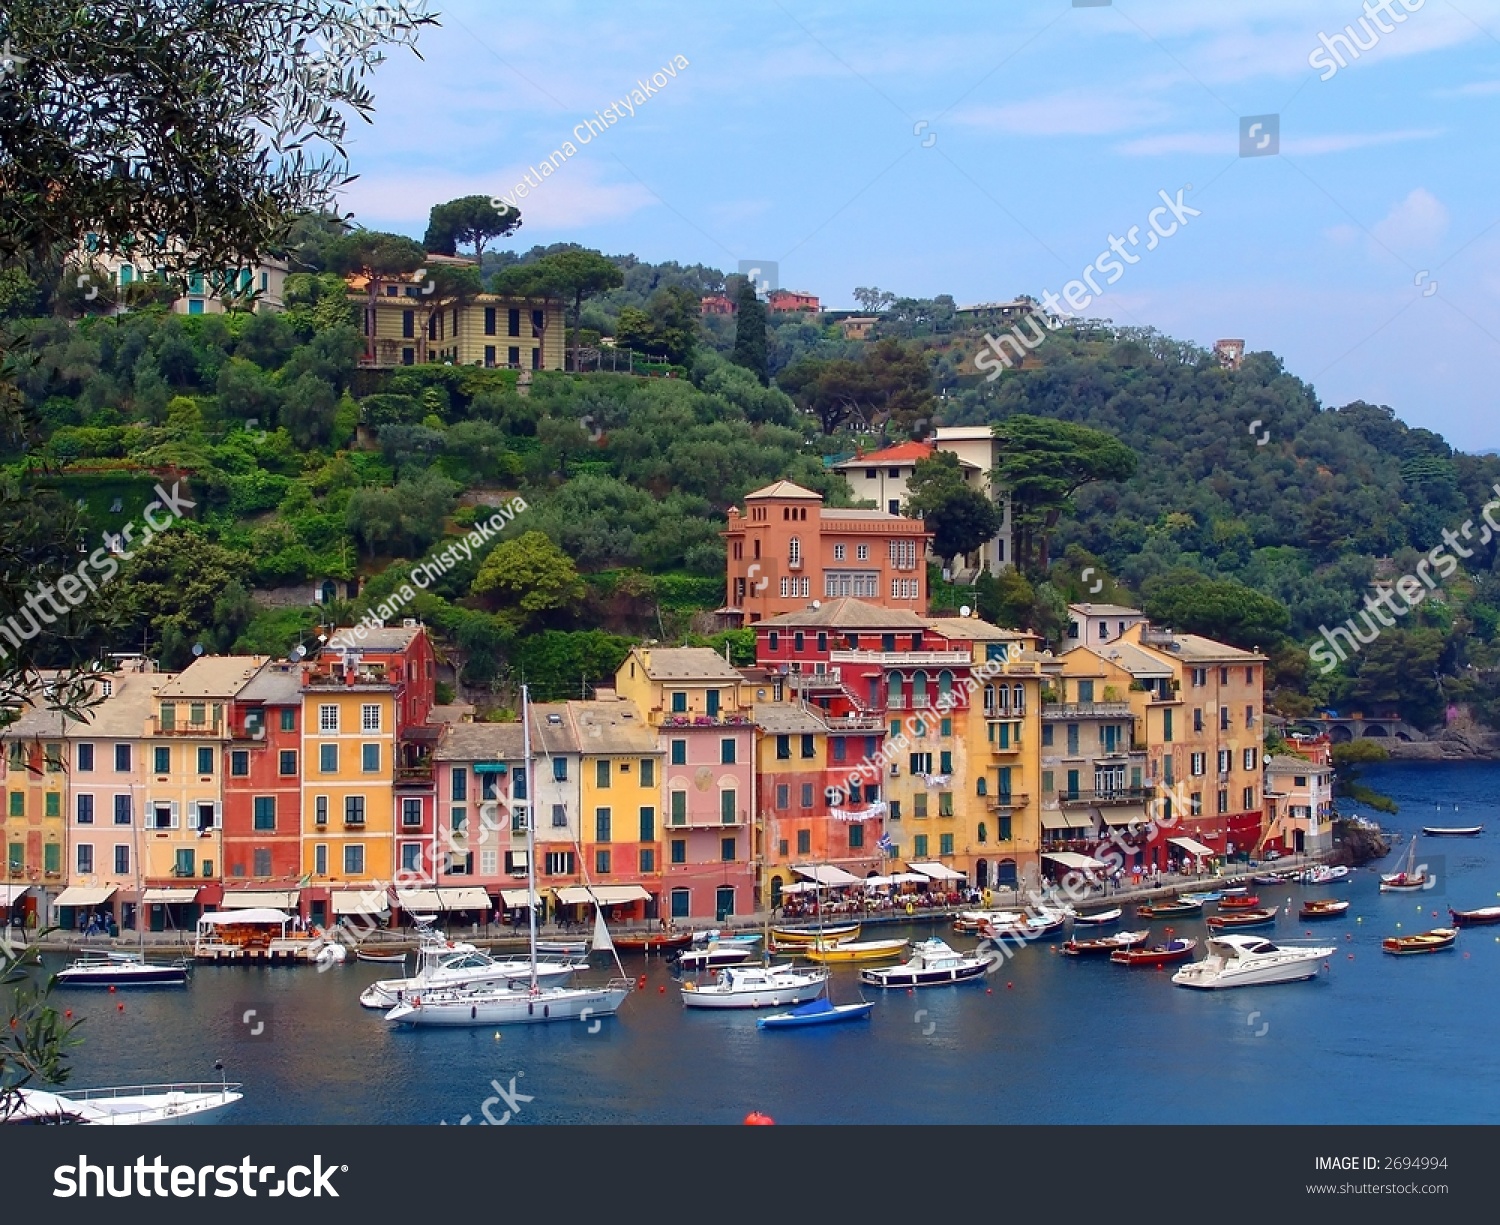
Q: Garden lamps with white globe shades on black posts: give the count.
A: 0